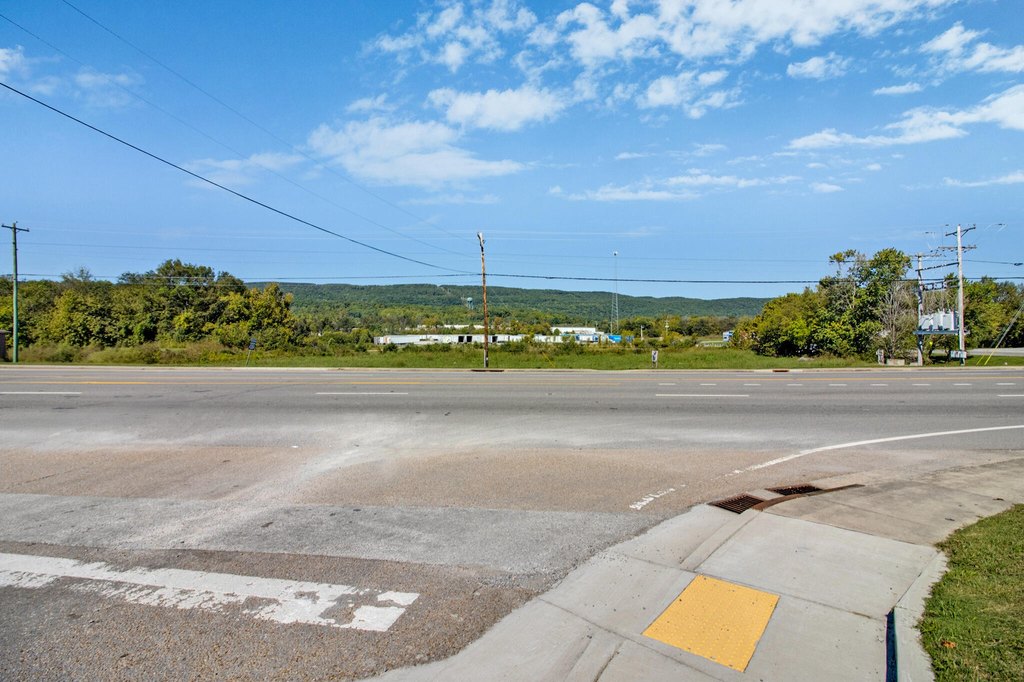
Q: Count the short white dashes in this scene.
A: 9